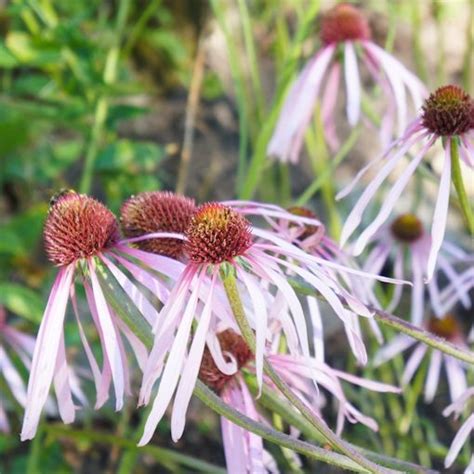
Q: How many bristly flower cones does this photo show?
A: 9